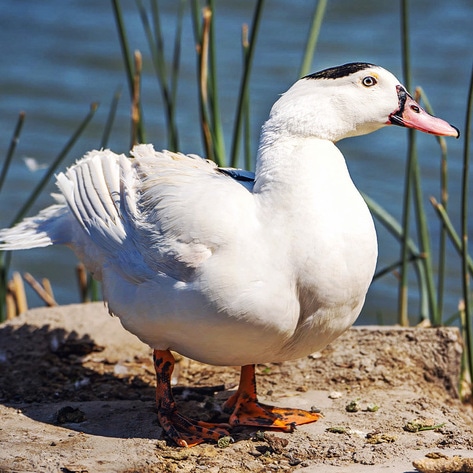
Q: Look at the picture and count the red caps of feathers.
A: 0